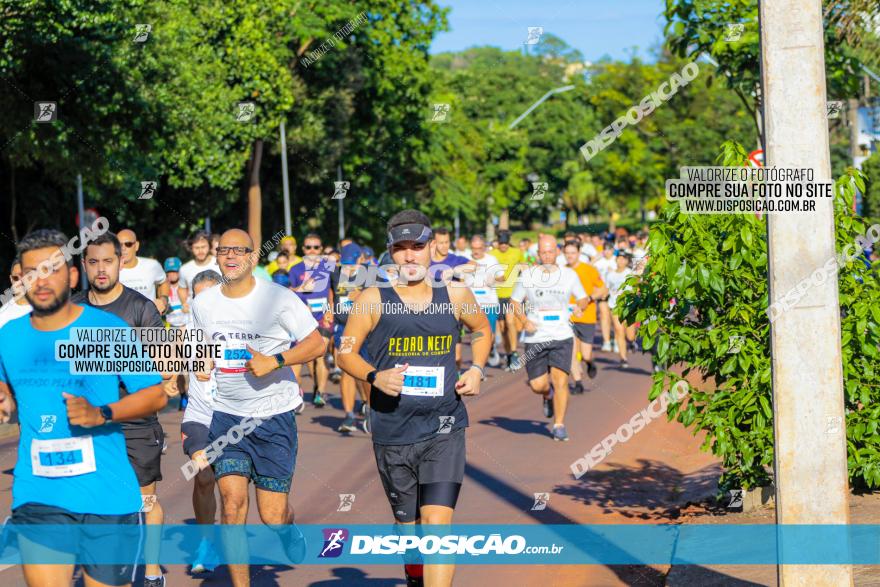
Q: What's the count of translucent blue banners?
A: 1